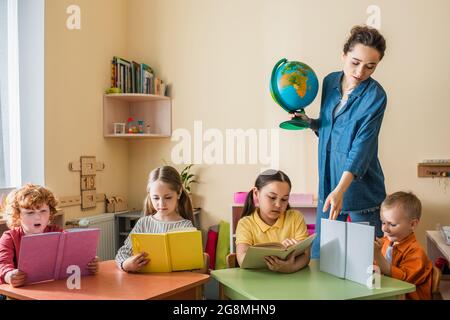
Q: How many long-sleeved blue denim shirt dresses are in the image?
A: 1